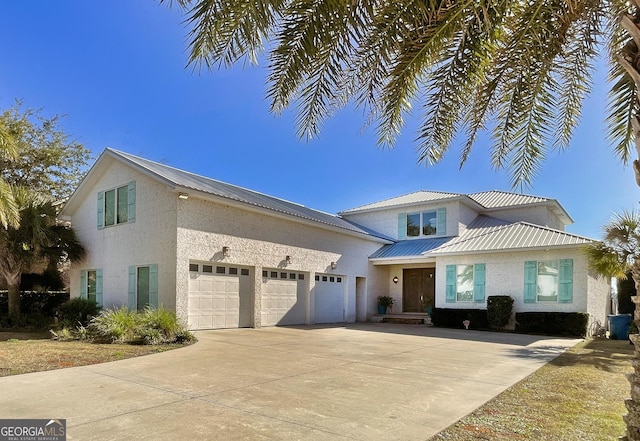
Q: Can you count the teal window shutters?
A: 12